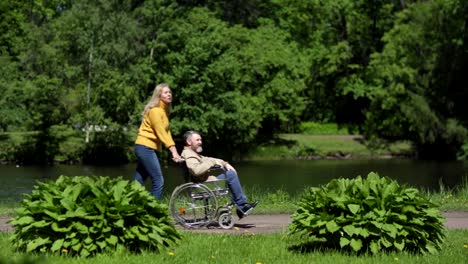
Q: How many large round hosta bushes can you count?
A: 2